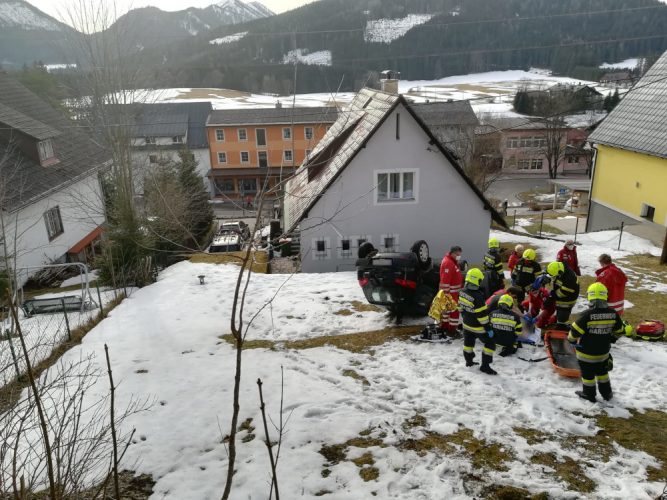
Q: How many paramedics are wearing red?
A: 6